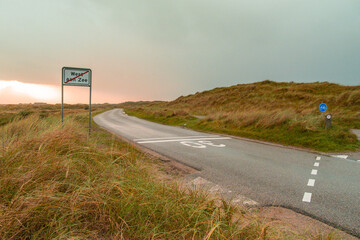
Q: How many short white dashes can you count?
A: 5